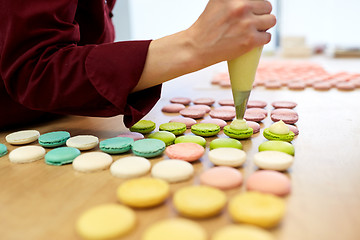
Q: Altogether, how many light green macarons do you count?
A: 9